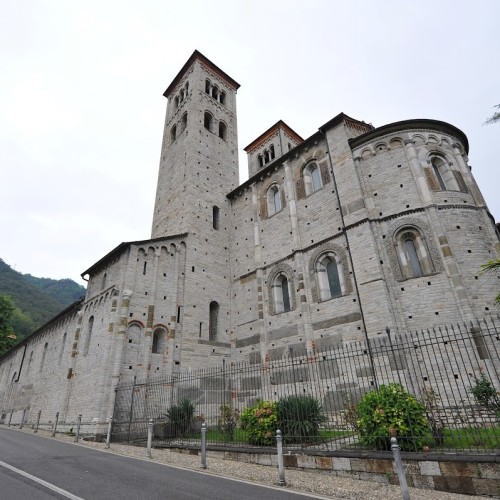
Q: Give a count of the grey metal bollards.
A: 10